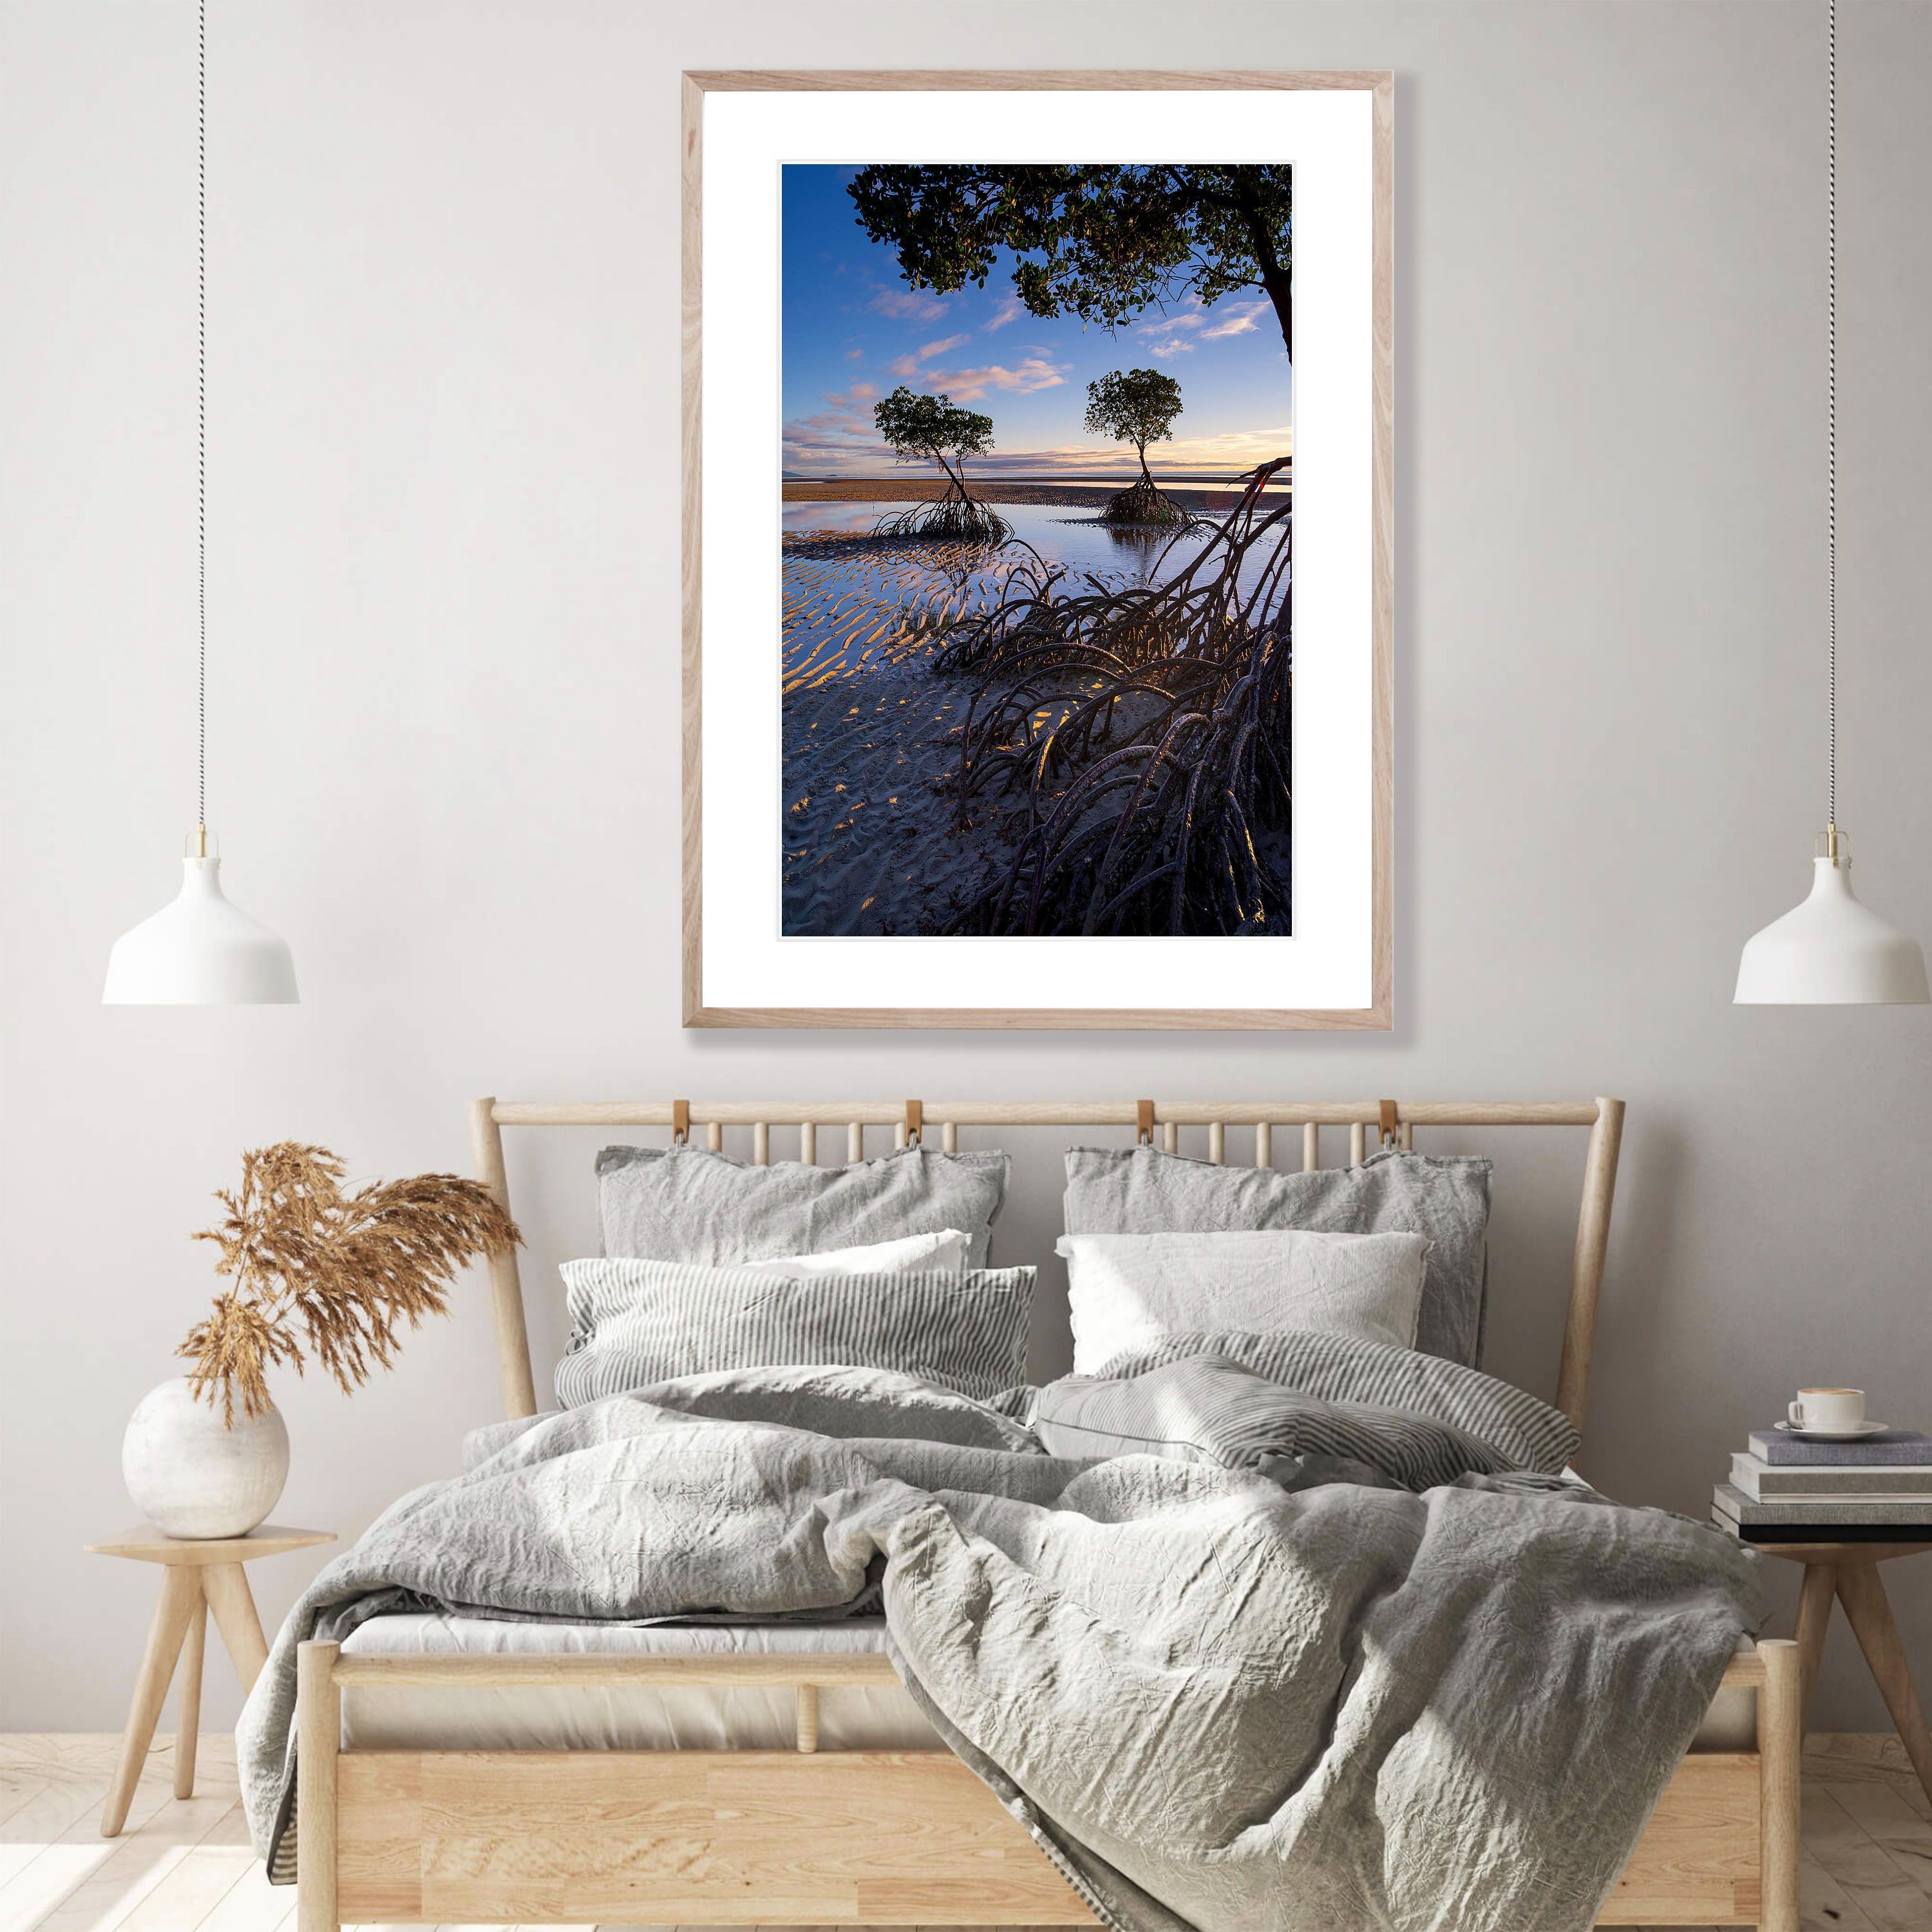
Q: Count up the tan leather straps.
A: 4